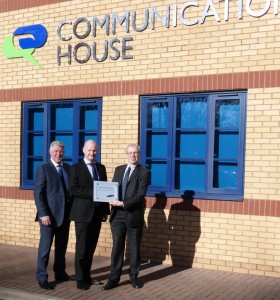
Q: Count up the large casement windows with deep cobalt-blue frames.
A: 2